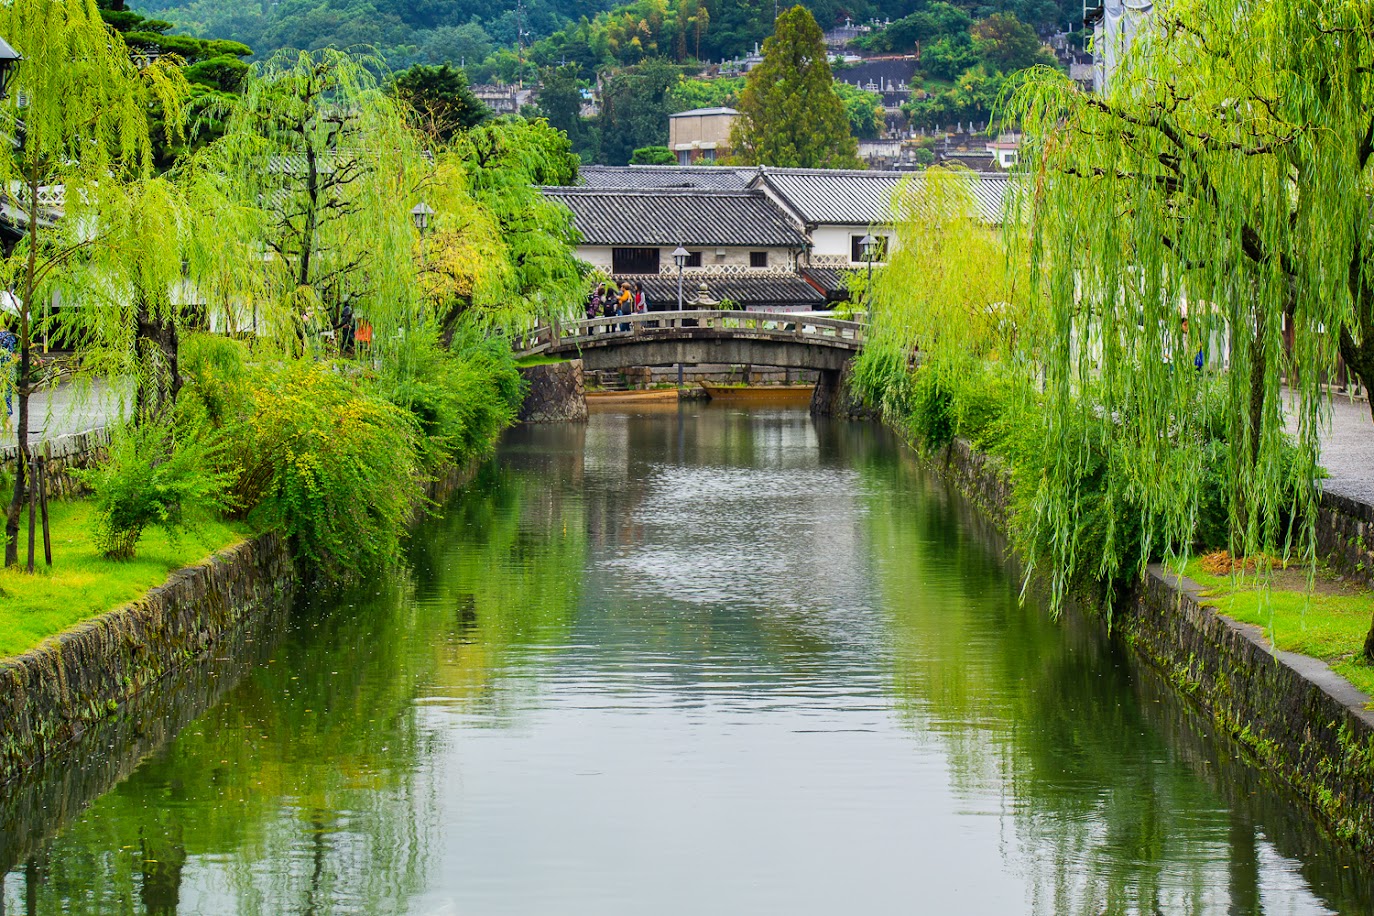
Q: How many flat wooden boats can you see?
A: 2